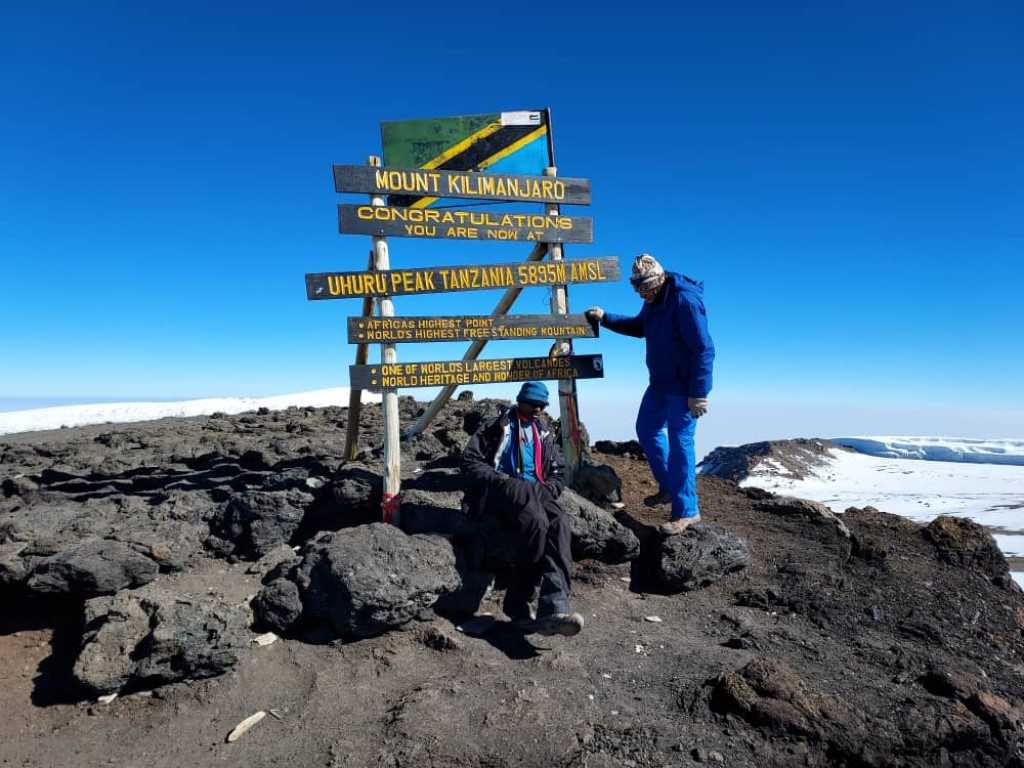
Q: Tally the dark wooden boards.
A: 5